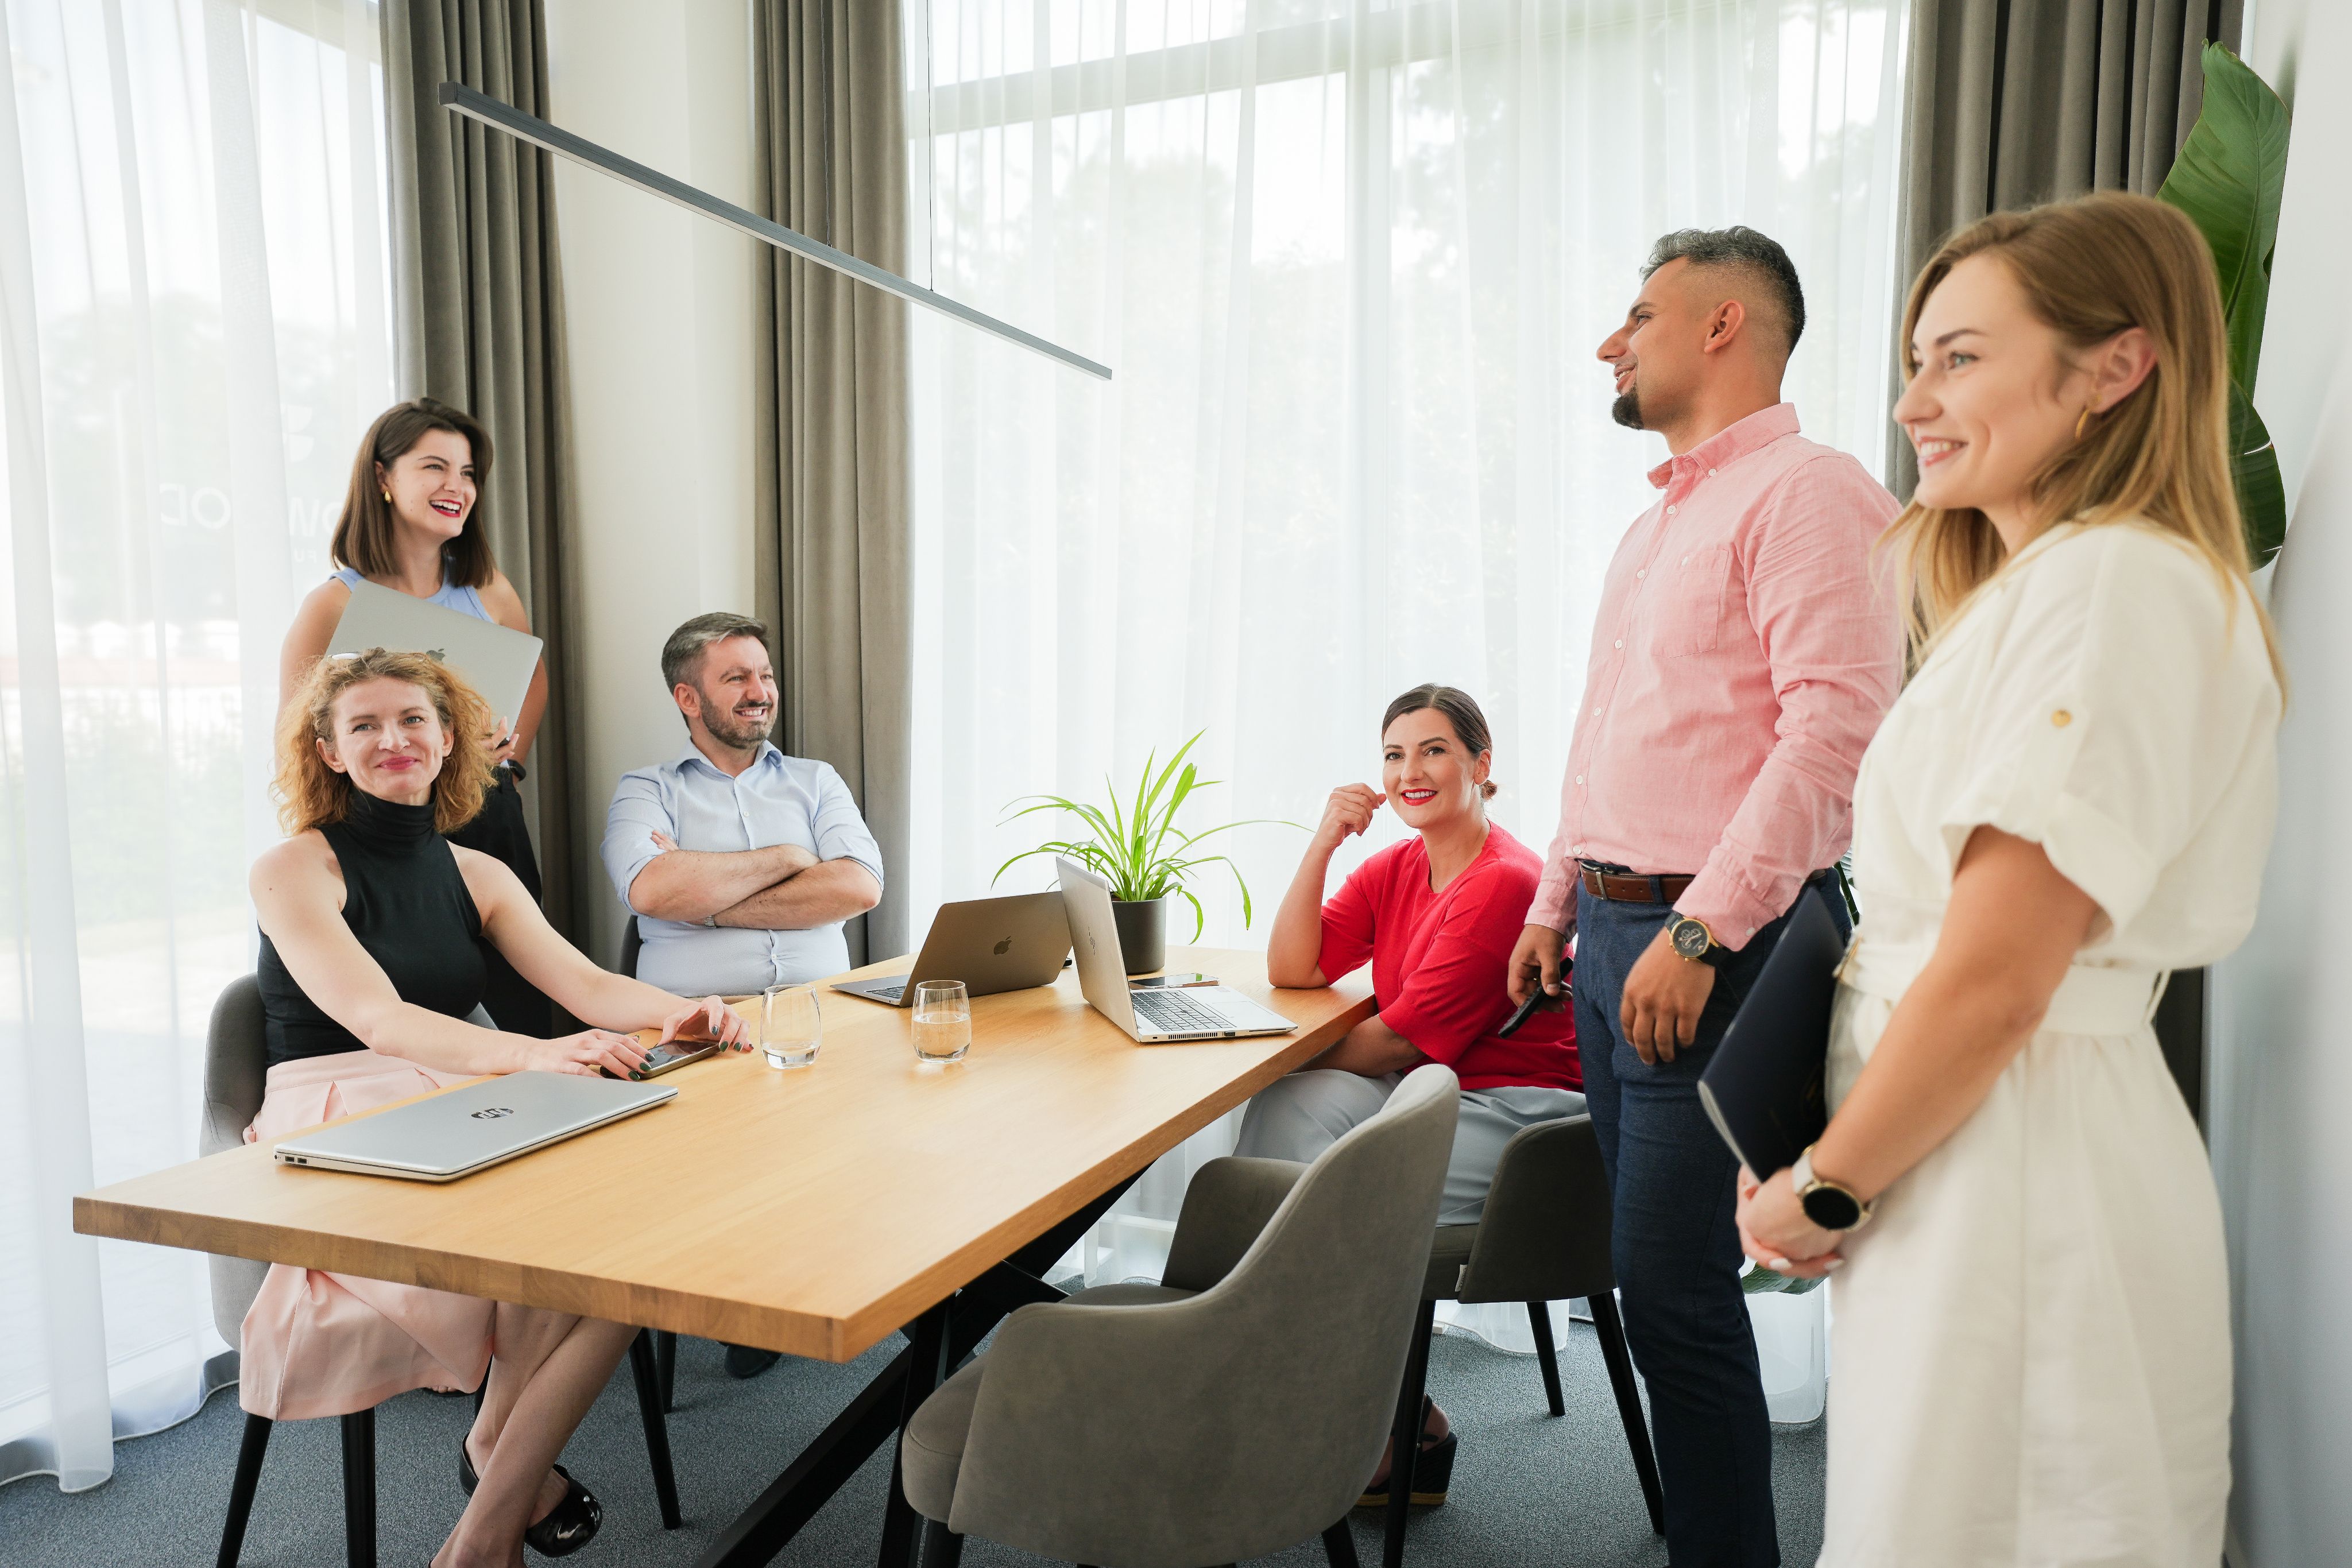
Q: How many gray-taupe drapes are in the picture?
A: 3